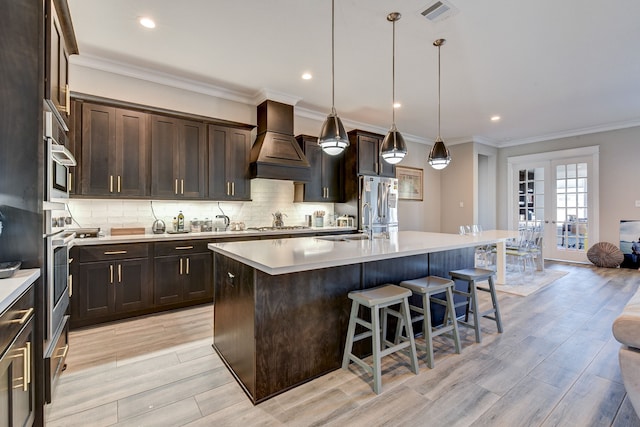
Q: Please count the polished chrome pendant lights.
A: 3